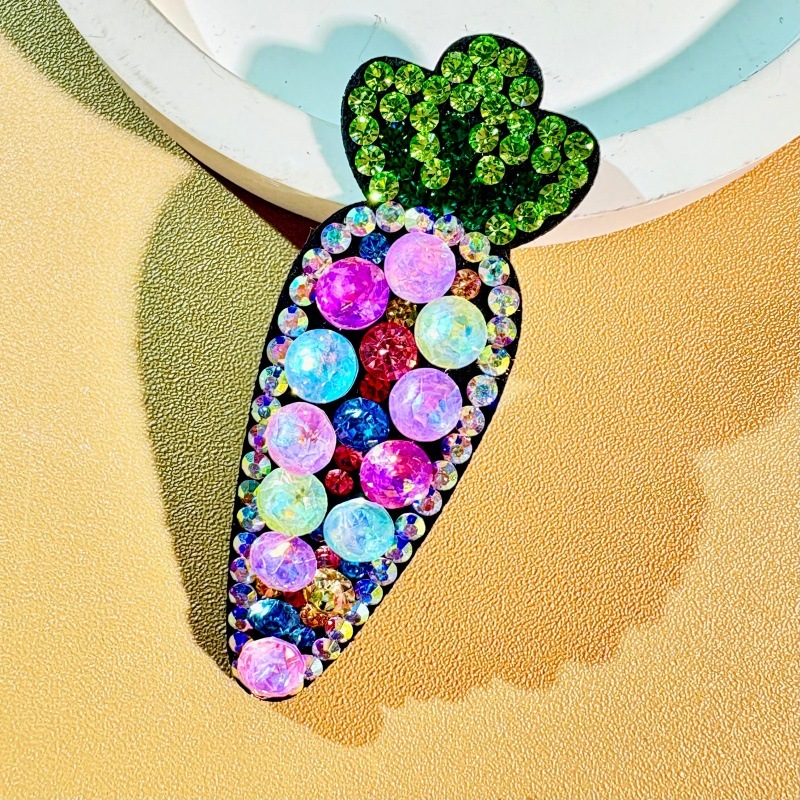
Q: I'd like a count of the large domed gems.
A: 11